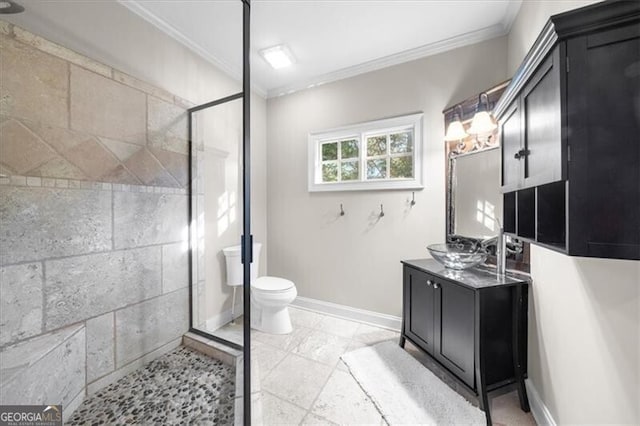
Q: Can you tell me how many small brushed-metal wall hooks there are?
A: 3